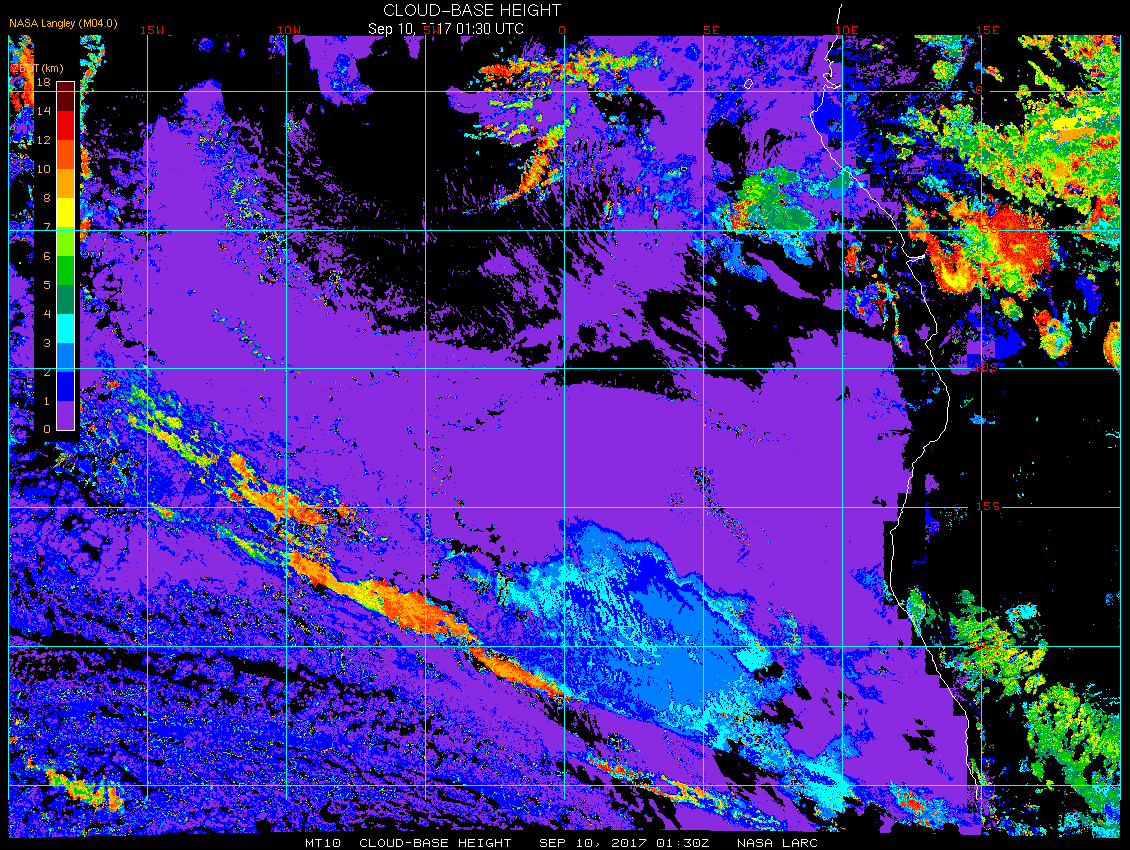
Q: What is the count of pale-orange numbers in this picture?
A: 13